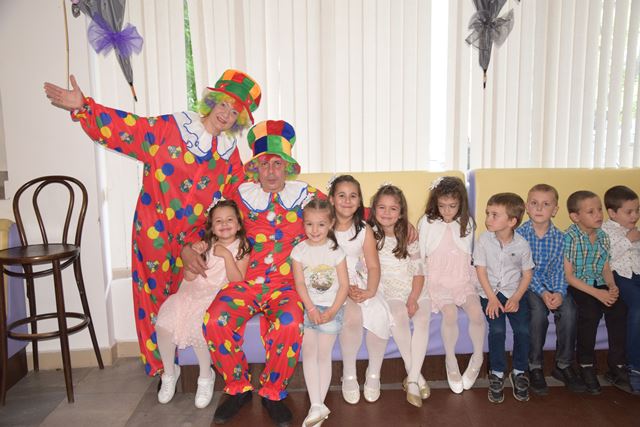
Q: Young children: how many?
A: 9